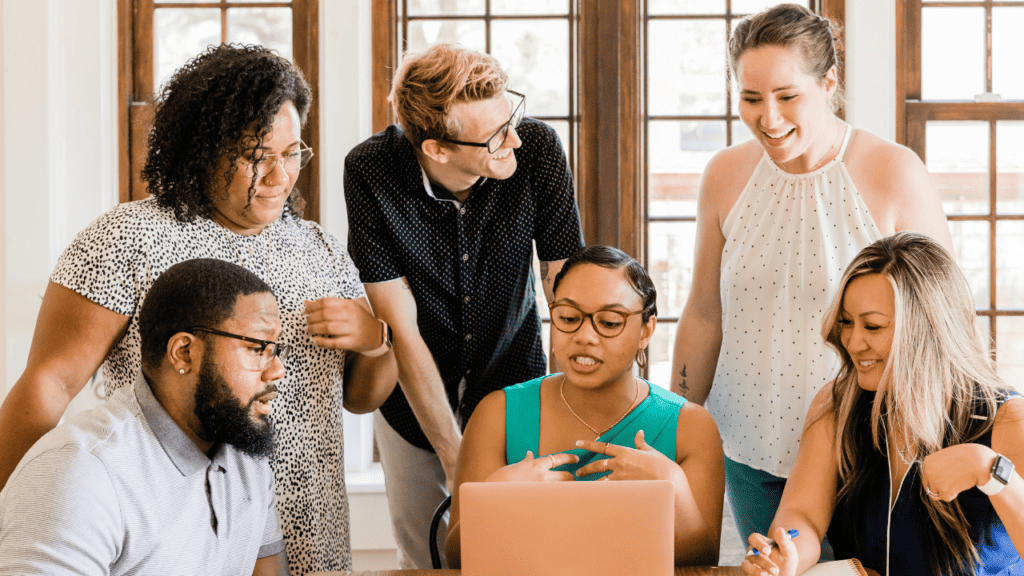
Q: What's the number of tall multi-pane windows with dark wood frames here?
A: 4